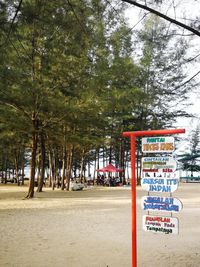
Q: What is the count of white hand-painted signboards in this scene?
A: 5